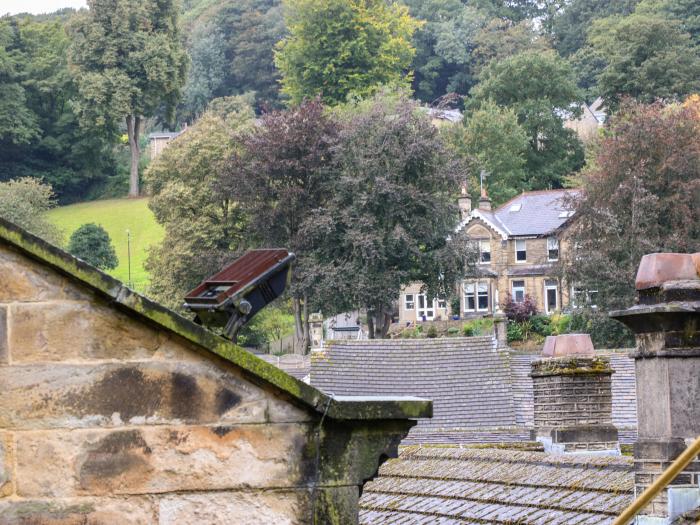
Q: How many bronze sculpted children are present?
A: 0